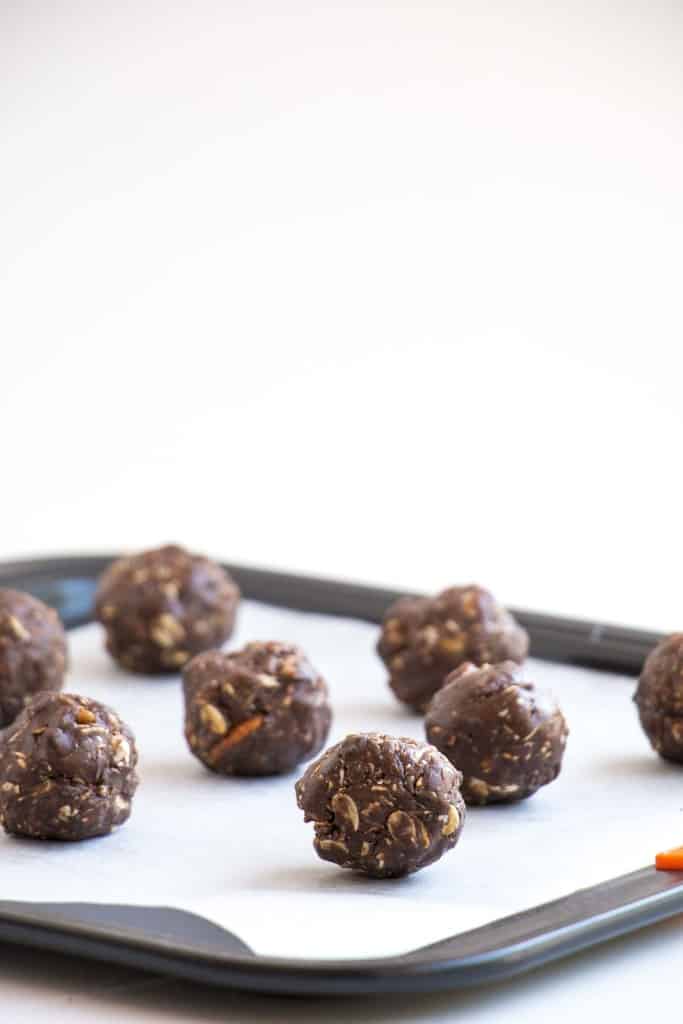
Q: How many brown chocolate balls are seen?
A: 8